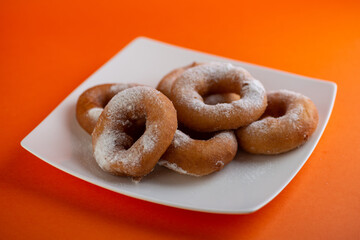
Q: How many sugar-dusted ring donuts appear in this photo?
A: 6